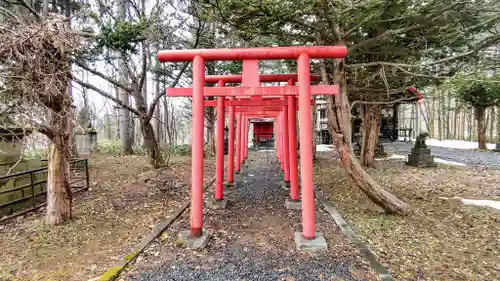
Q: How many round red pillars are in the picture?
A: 12